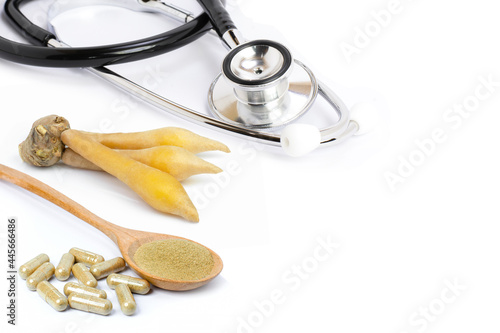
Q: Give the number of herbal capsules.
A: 11